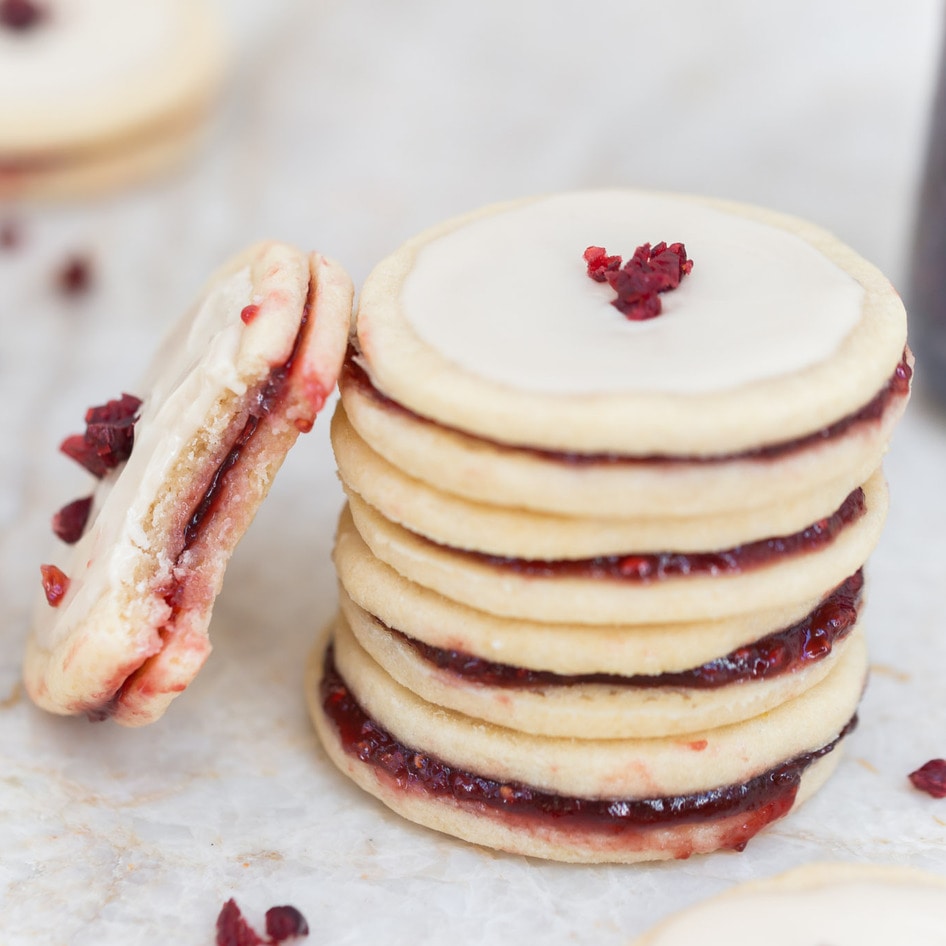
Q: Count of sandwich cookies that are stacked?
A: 4